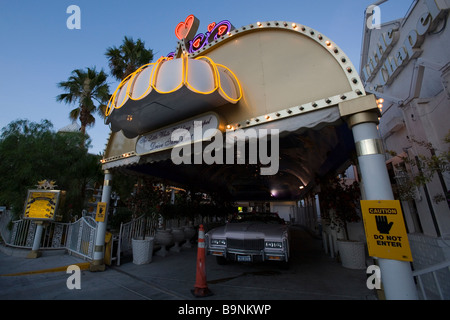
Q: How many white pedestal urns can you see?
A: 3